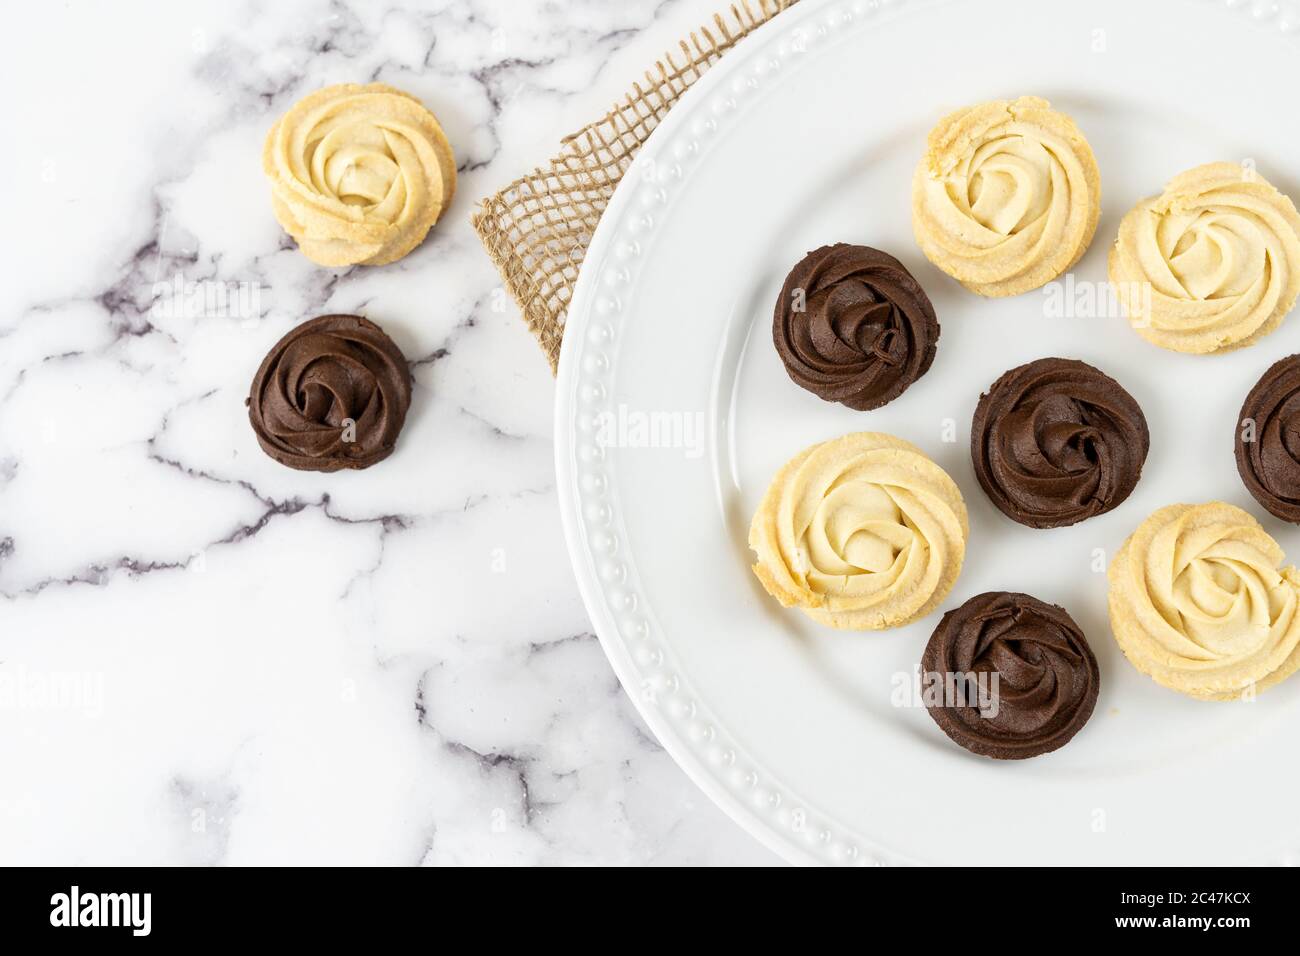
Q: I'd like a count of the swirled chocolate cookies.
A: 5